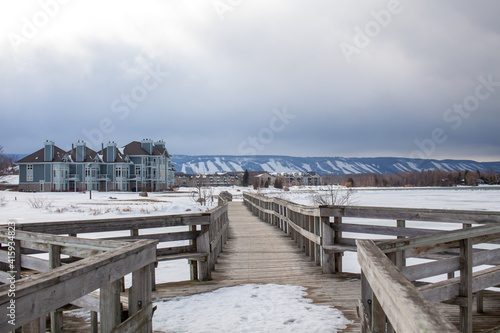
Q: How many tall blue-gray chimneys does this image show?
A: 5